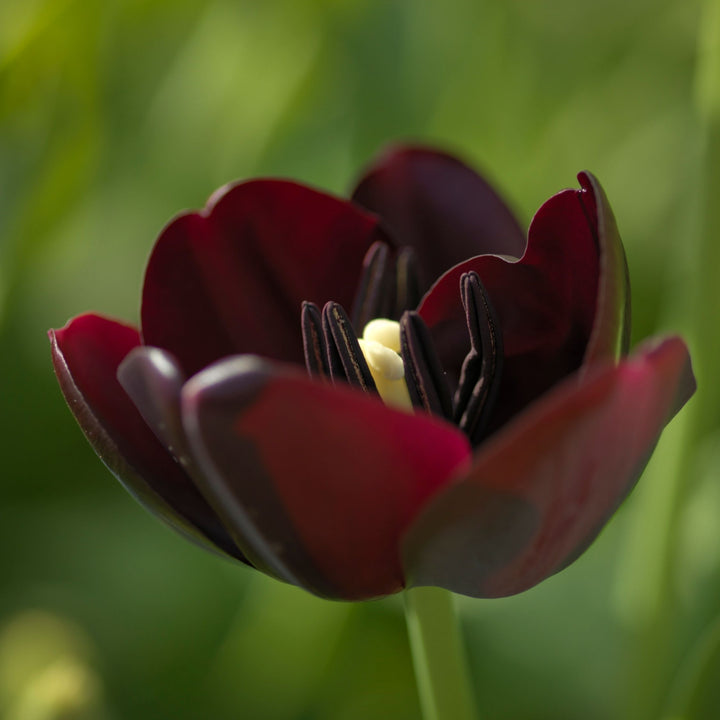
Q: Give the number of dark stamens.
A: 6